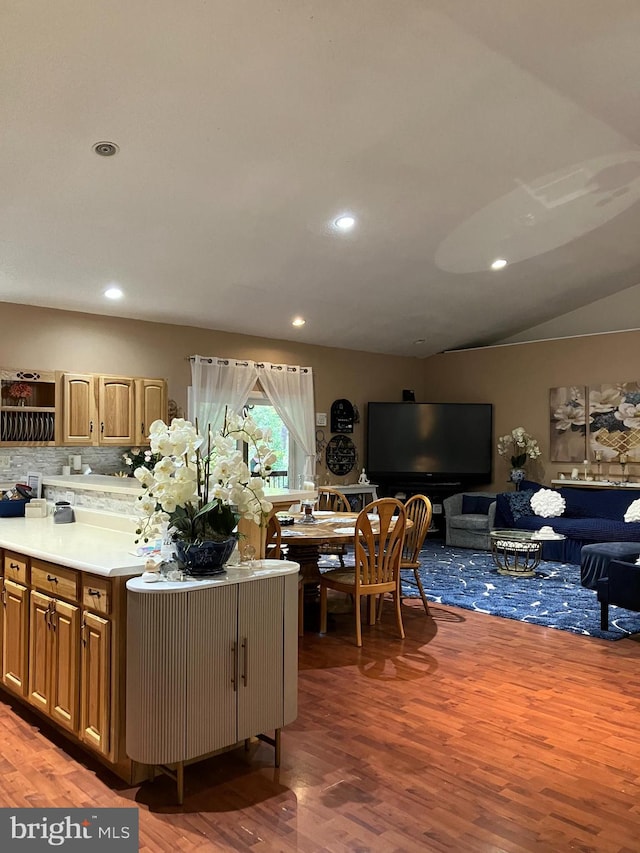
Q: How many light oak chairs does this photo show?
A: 4